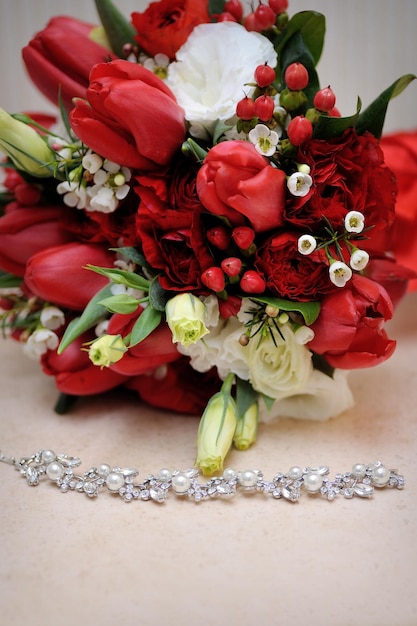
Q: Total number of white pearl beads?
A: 12